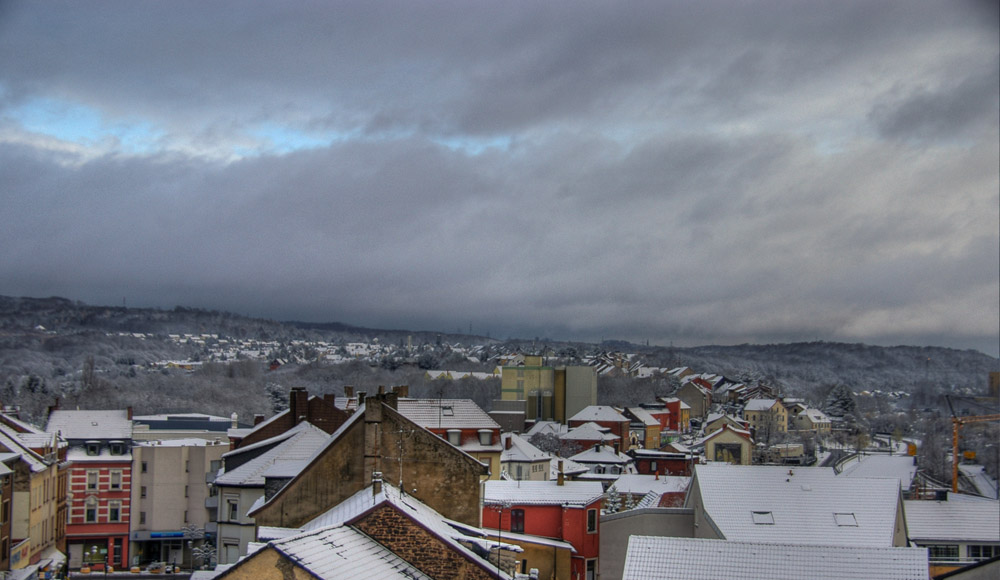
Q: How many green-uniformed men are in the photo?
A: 0